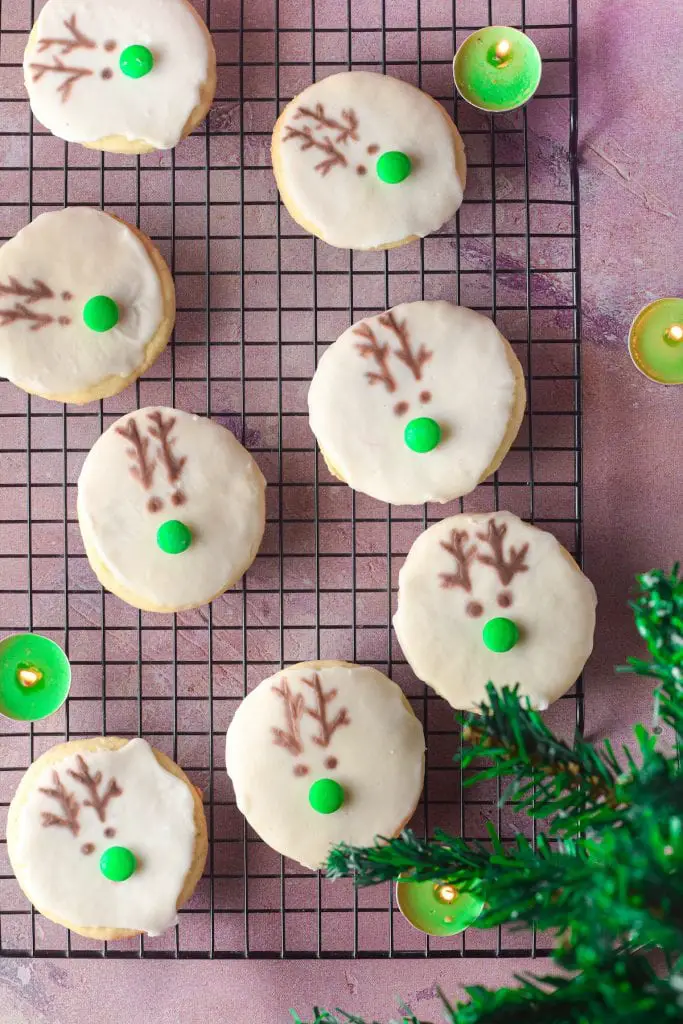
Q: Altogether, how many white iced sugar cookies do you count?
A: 8